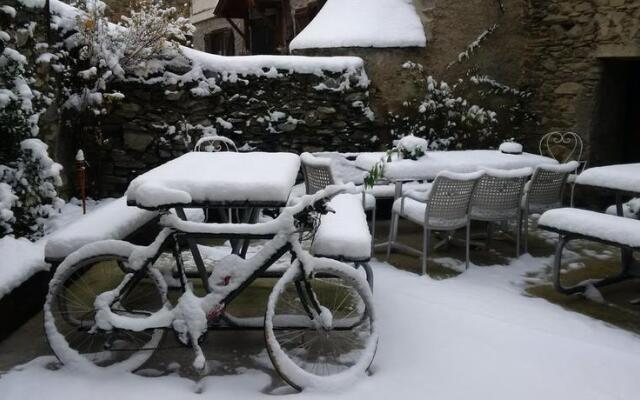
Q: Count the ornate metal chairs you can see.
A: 2